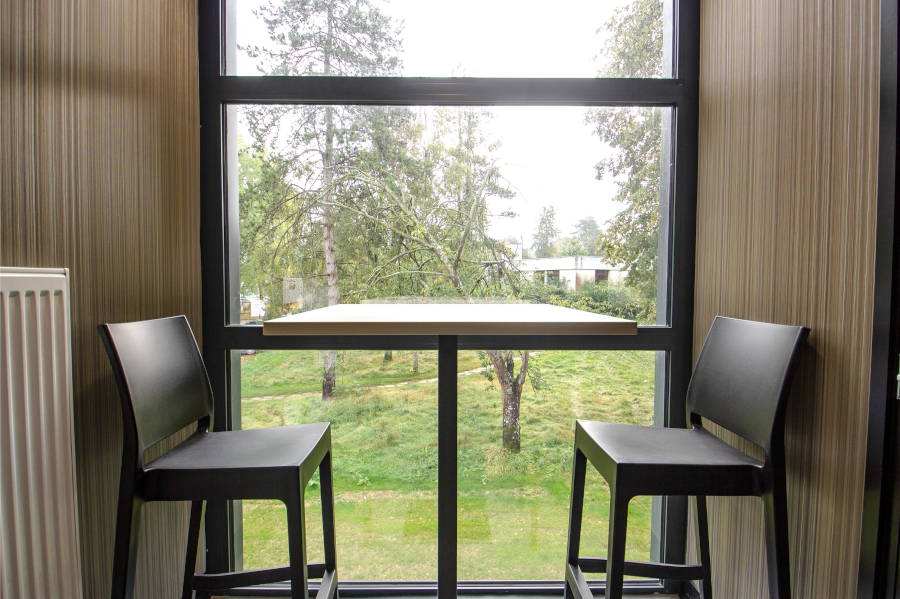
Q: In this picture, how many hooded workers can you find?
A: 0